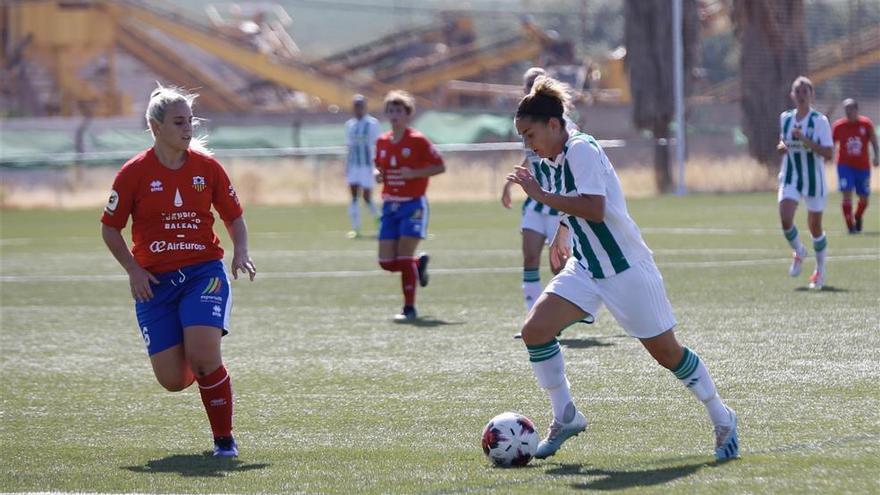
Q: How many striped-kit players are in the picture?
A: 4